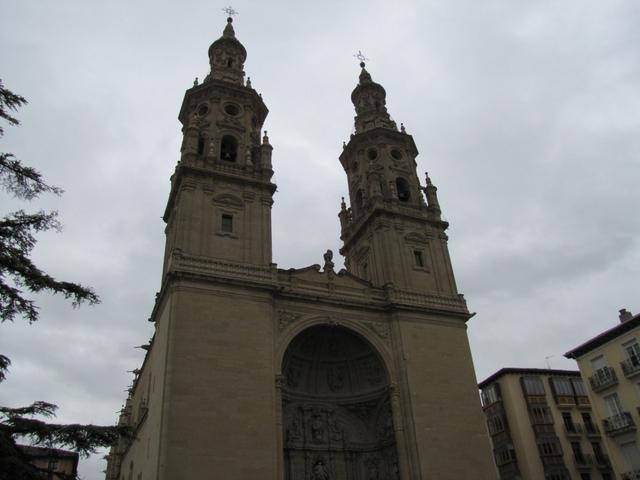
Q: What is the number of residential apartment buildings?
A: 2